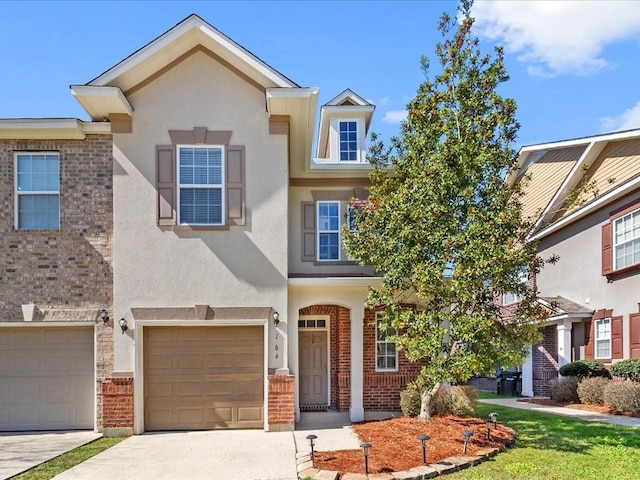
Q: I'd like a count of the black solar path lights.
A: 6